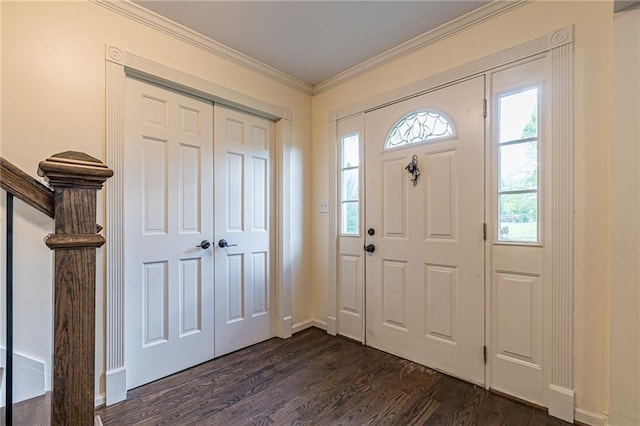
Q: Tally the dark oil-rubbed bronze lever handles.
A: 2